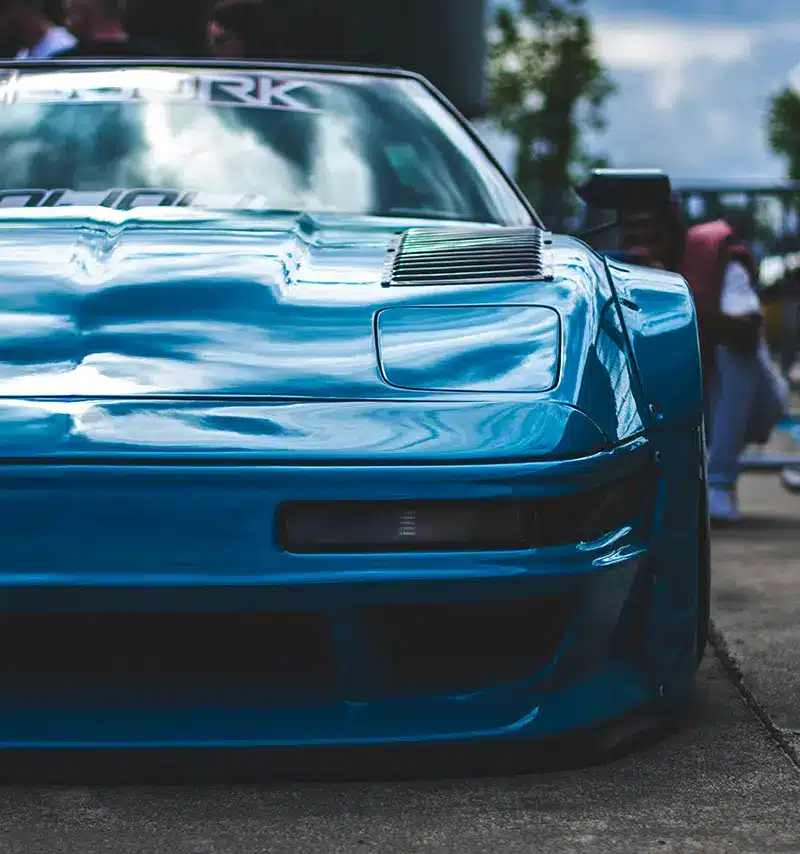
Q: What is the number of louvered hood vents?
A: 1